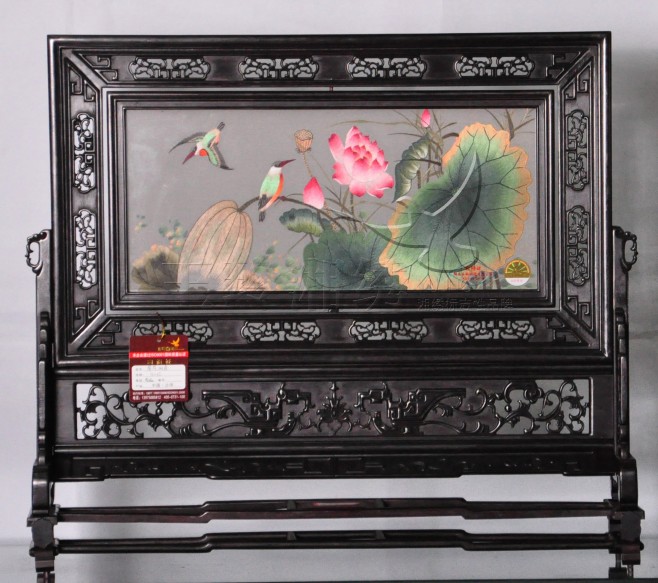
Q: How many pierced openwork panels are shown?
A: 13